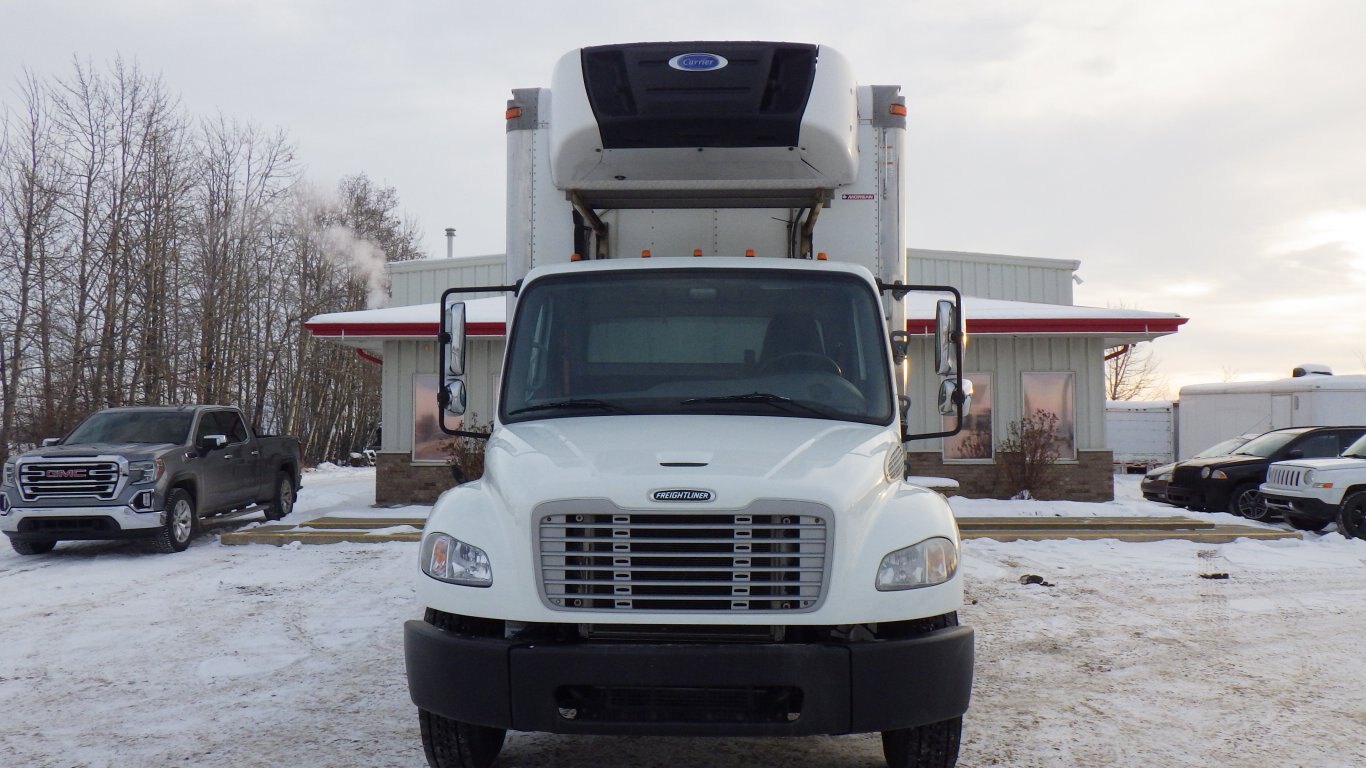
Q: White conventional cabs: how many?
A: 1